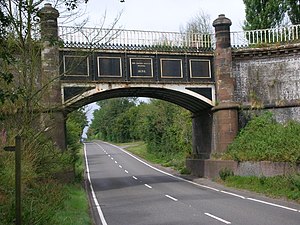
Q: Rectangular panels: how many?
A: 5